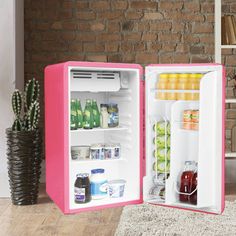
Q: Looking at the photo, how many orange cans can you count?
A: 2